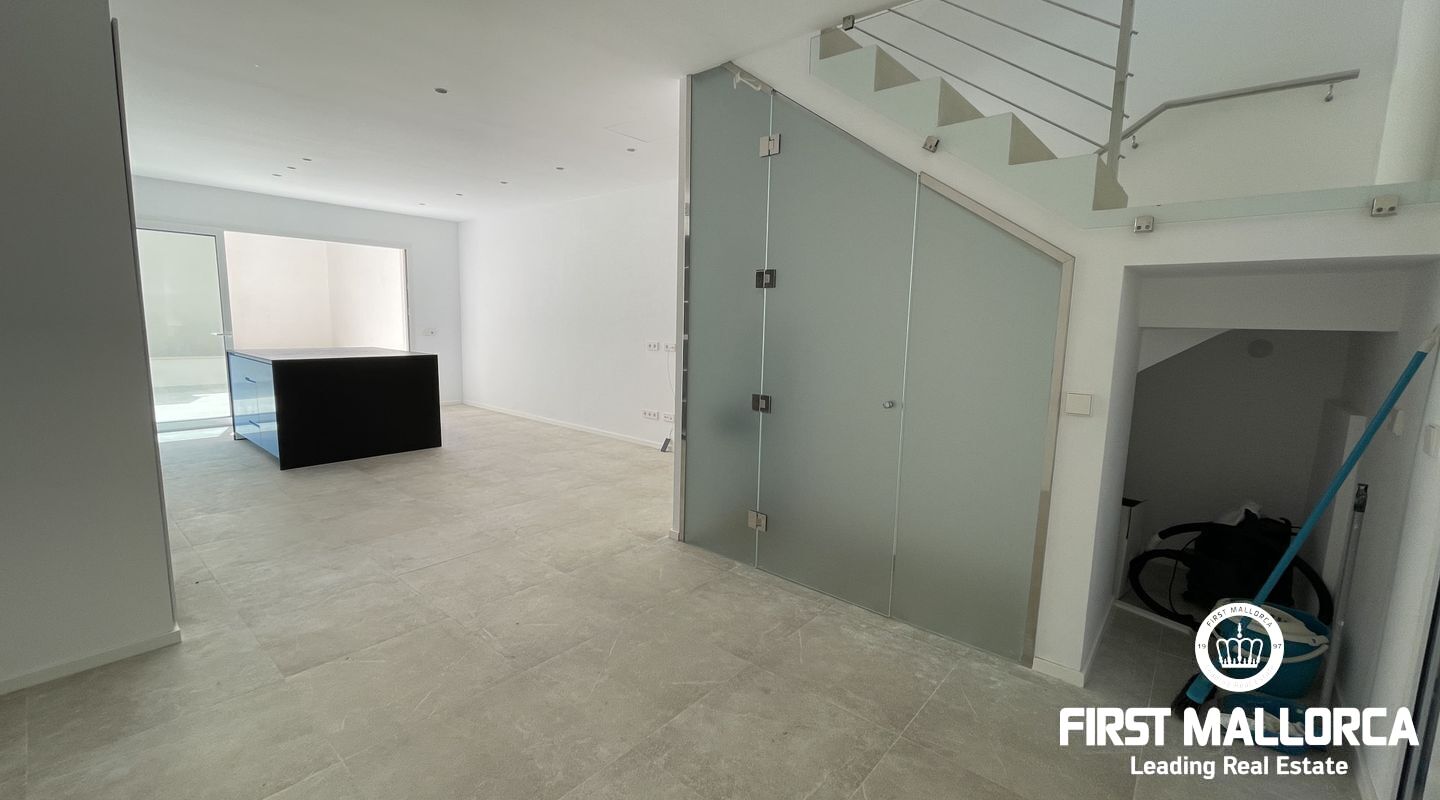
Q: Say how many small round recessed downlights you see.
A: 9